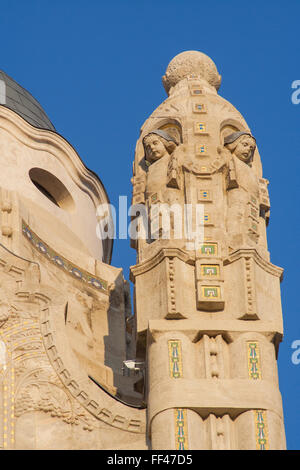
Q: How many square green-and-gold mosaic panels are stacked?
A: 3